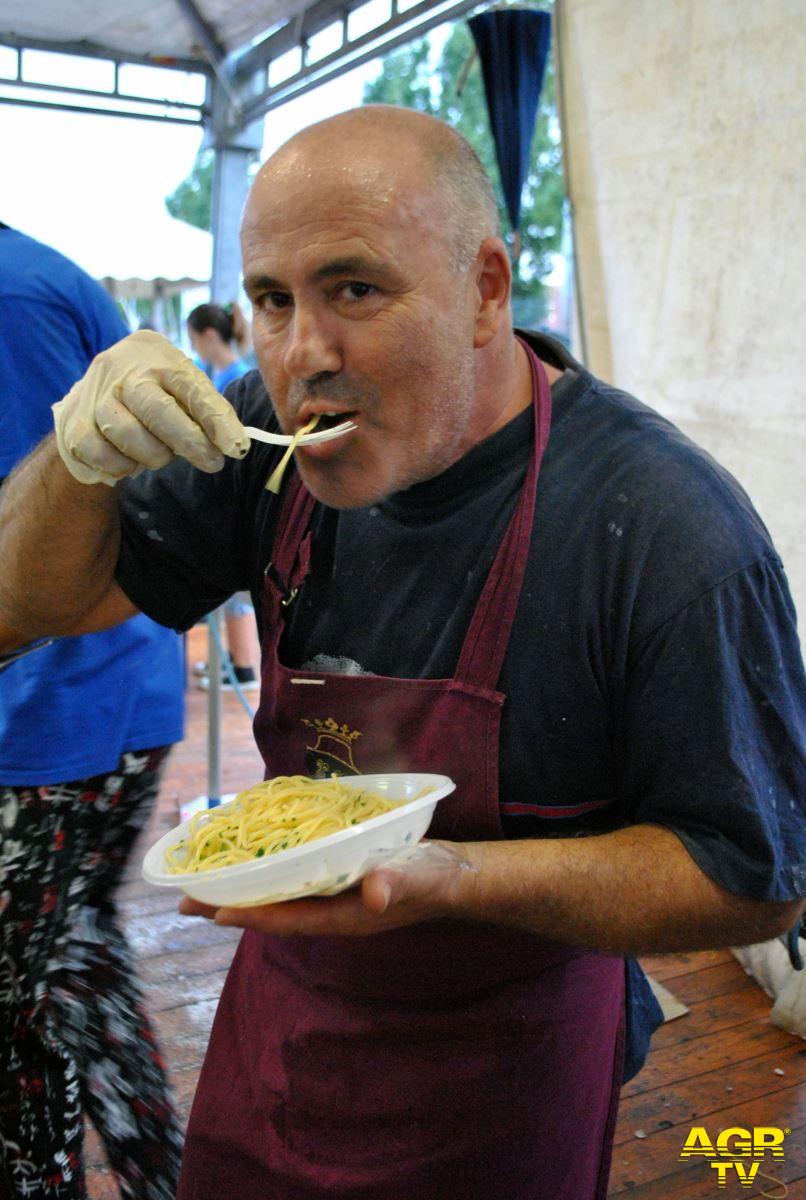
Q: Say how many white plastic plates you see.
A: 1